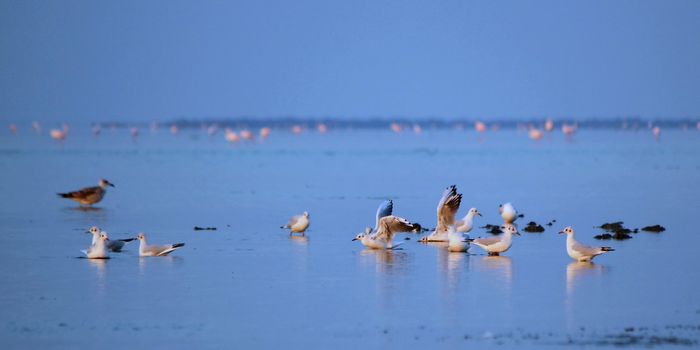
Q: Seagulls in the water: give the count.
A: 12